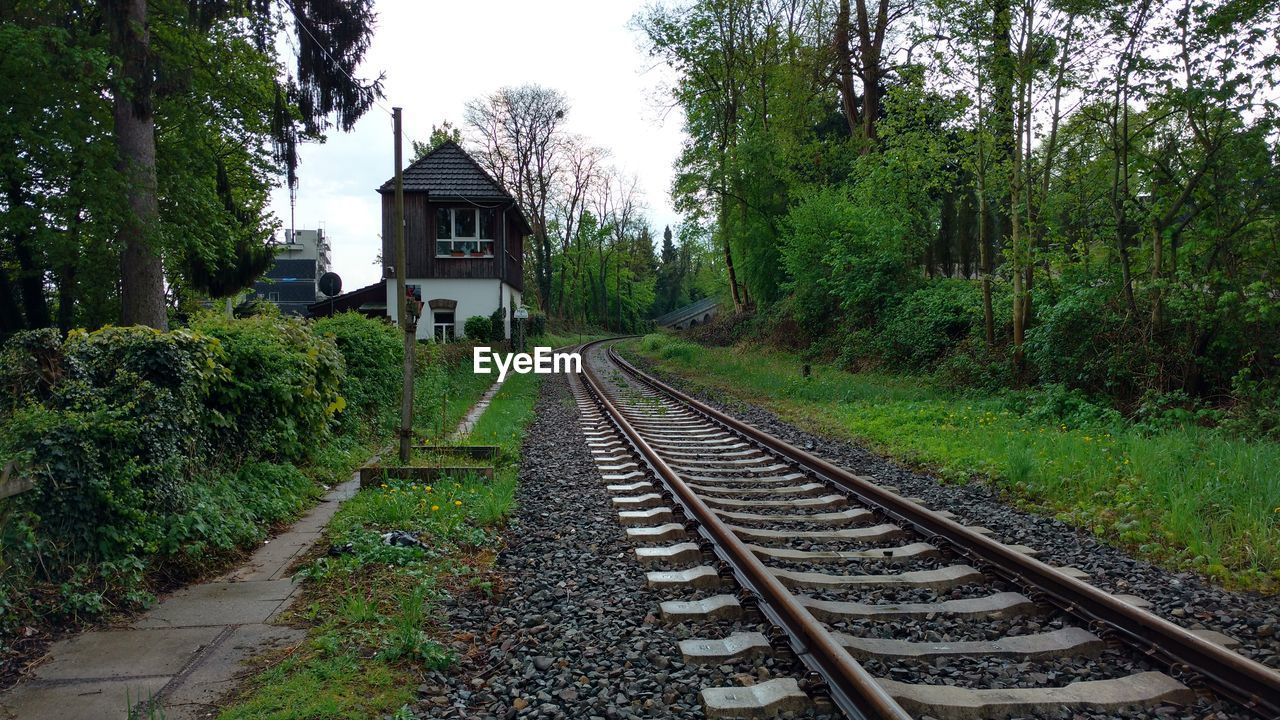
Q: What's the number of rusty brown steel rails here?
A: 2